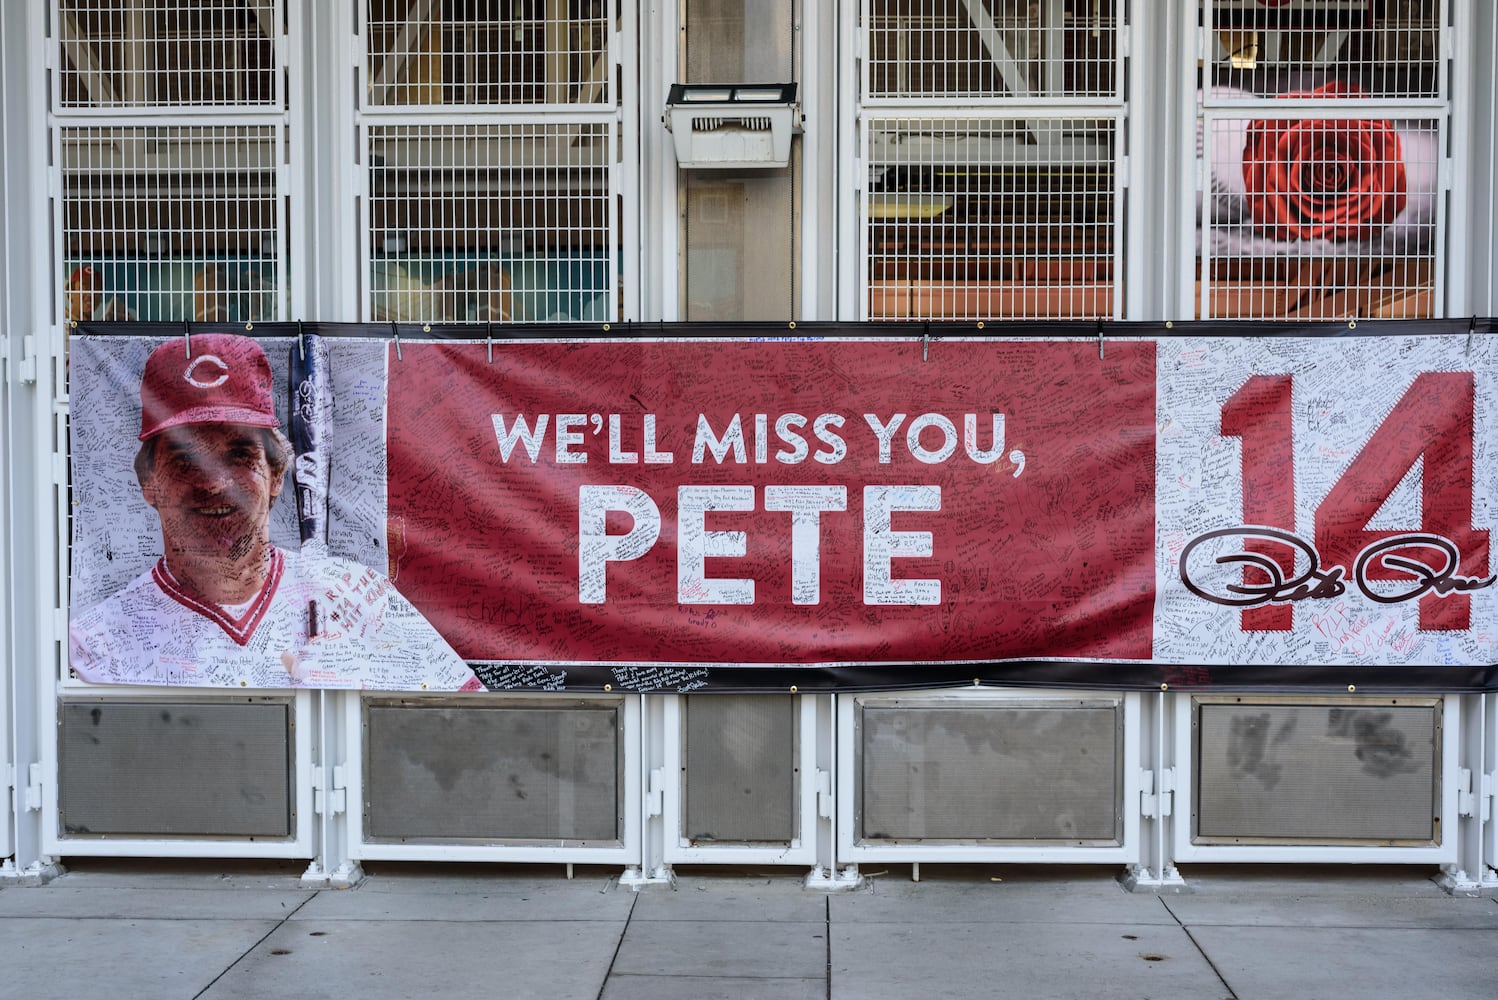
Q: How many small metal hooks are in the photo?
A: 7